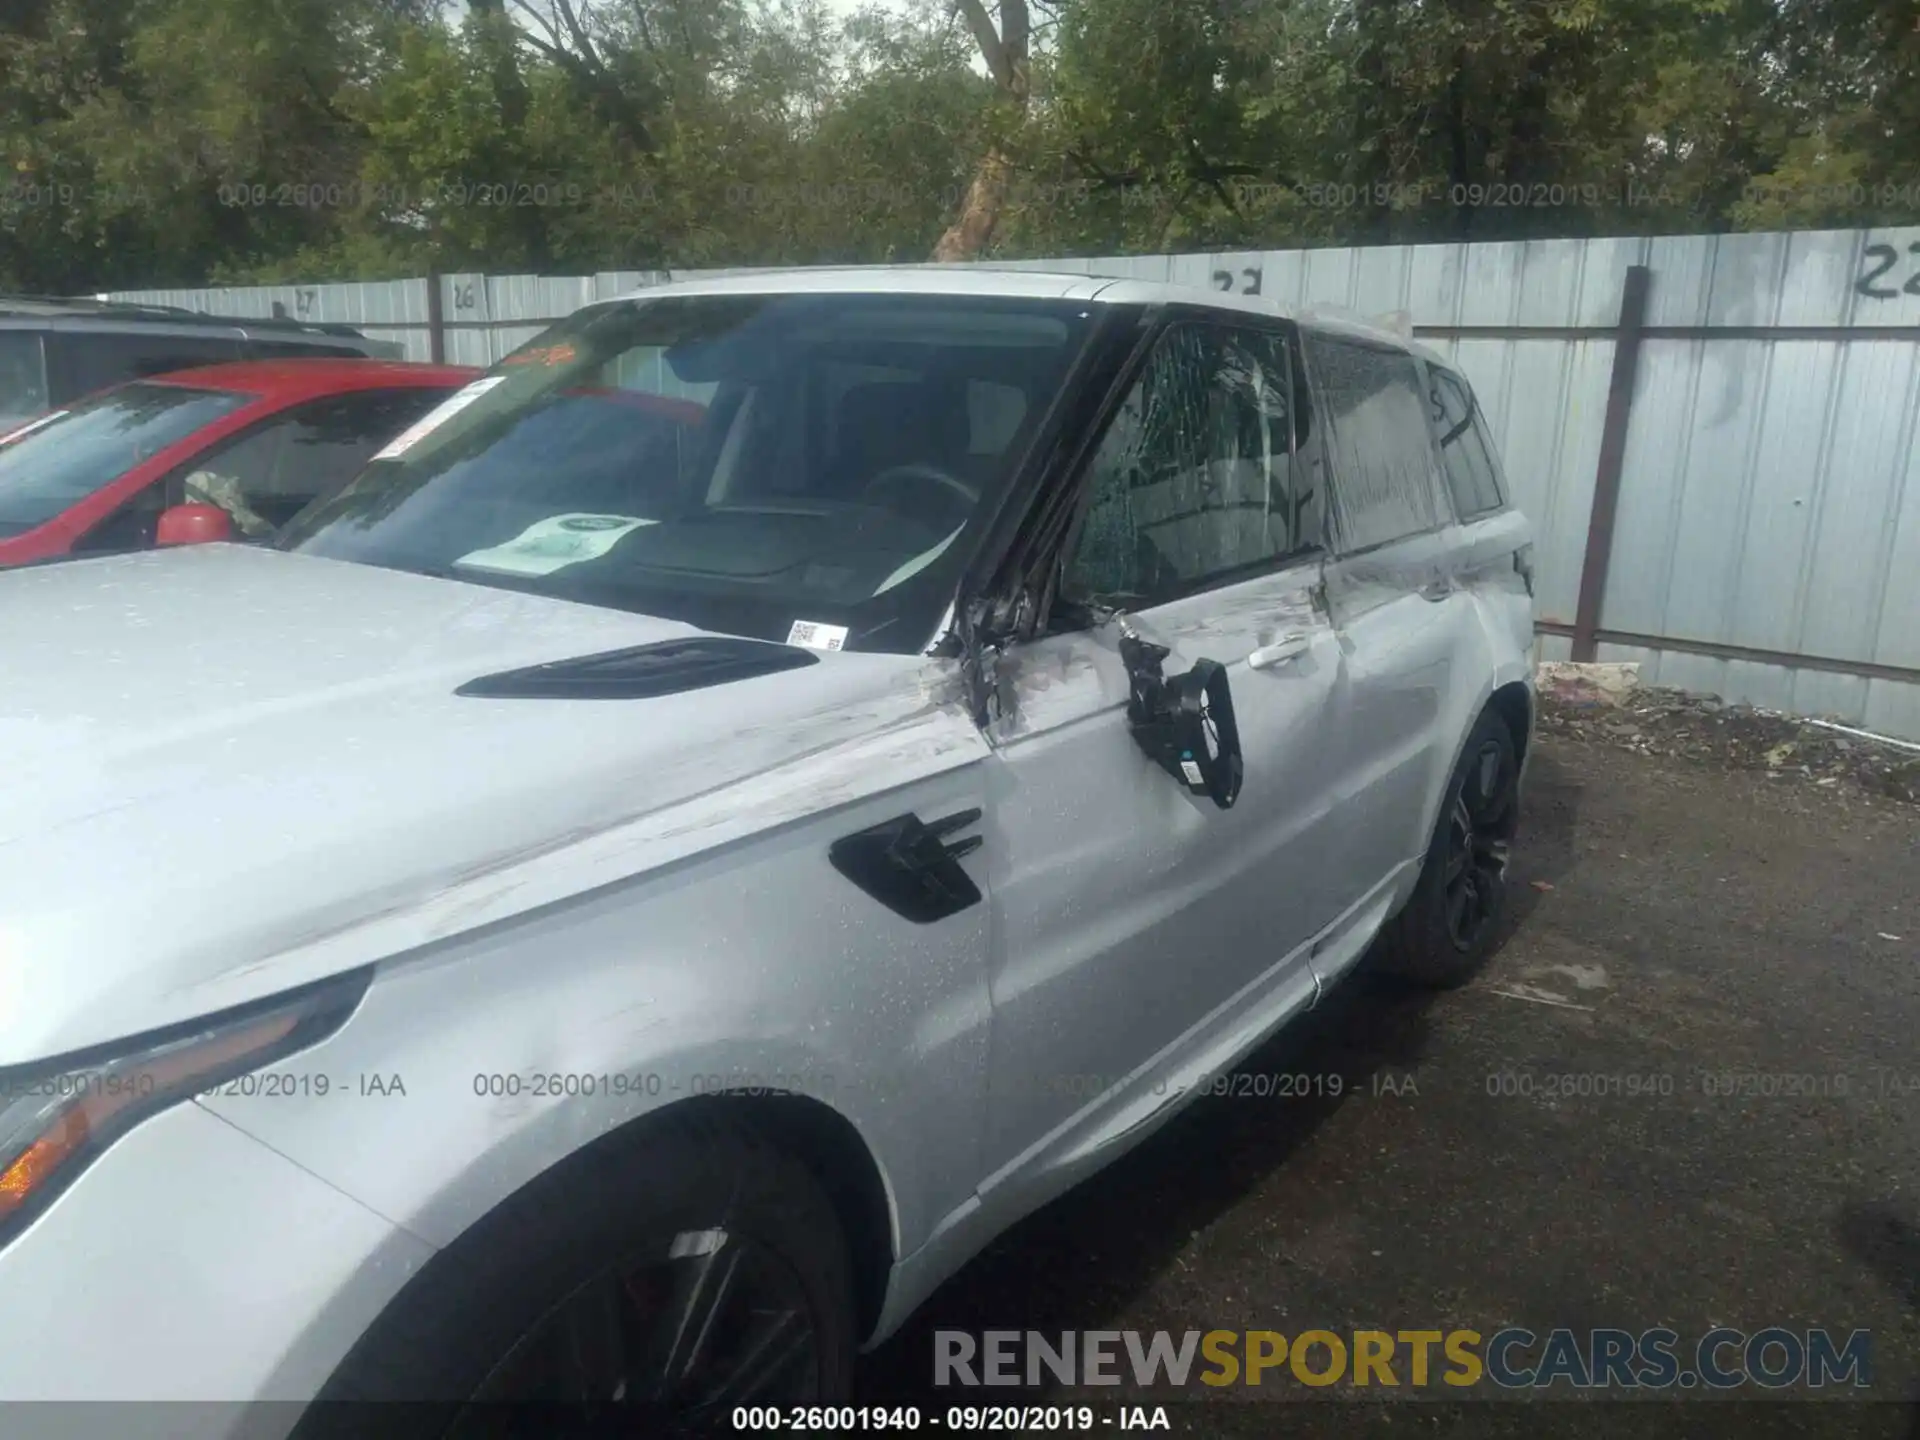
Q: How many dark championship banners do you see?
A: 0